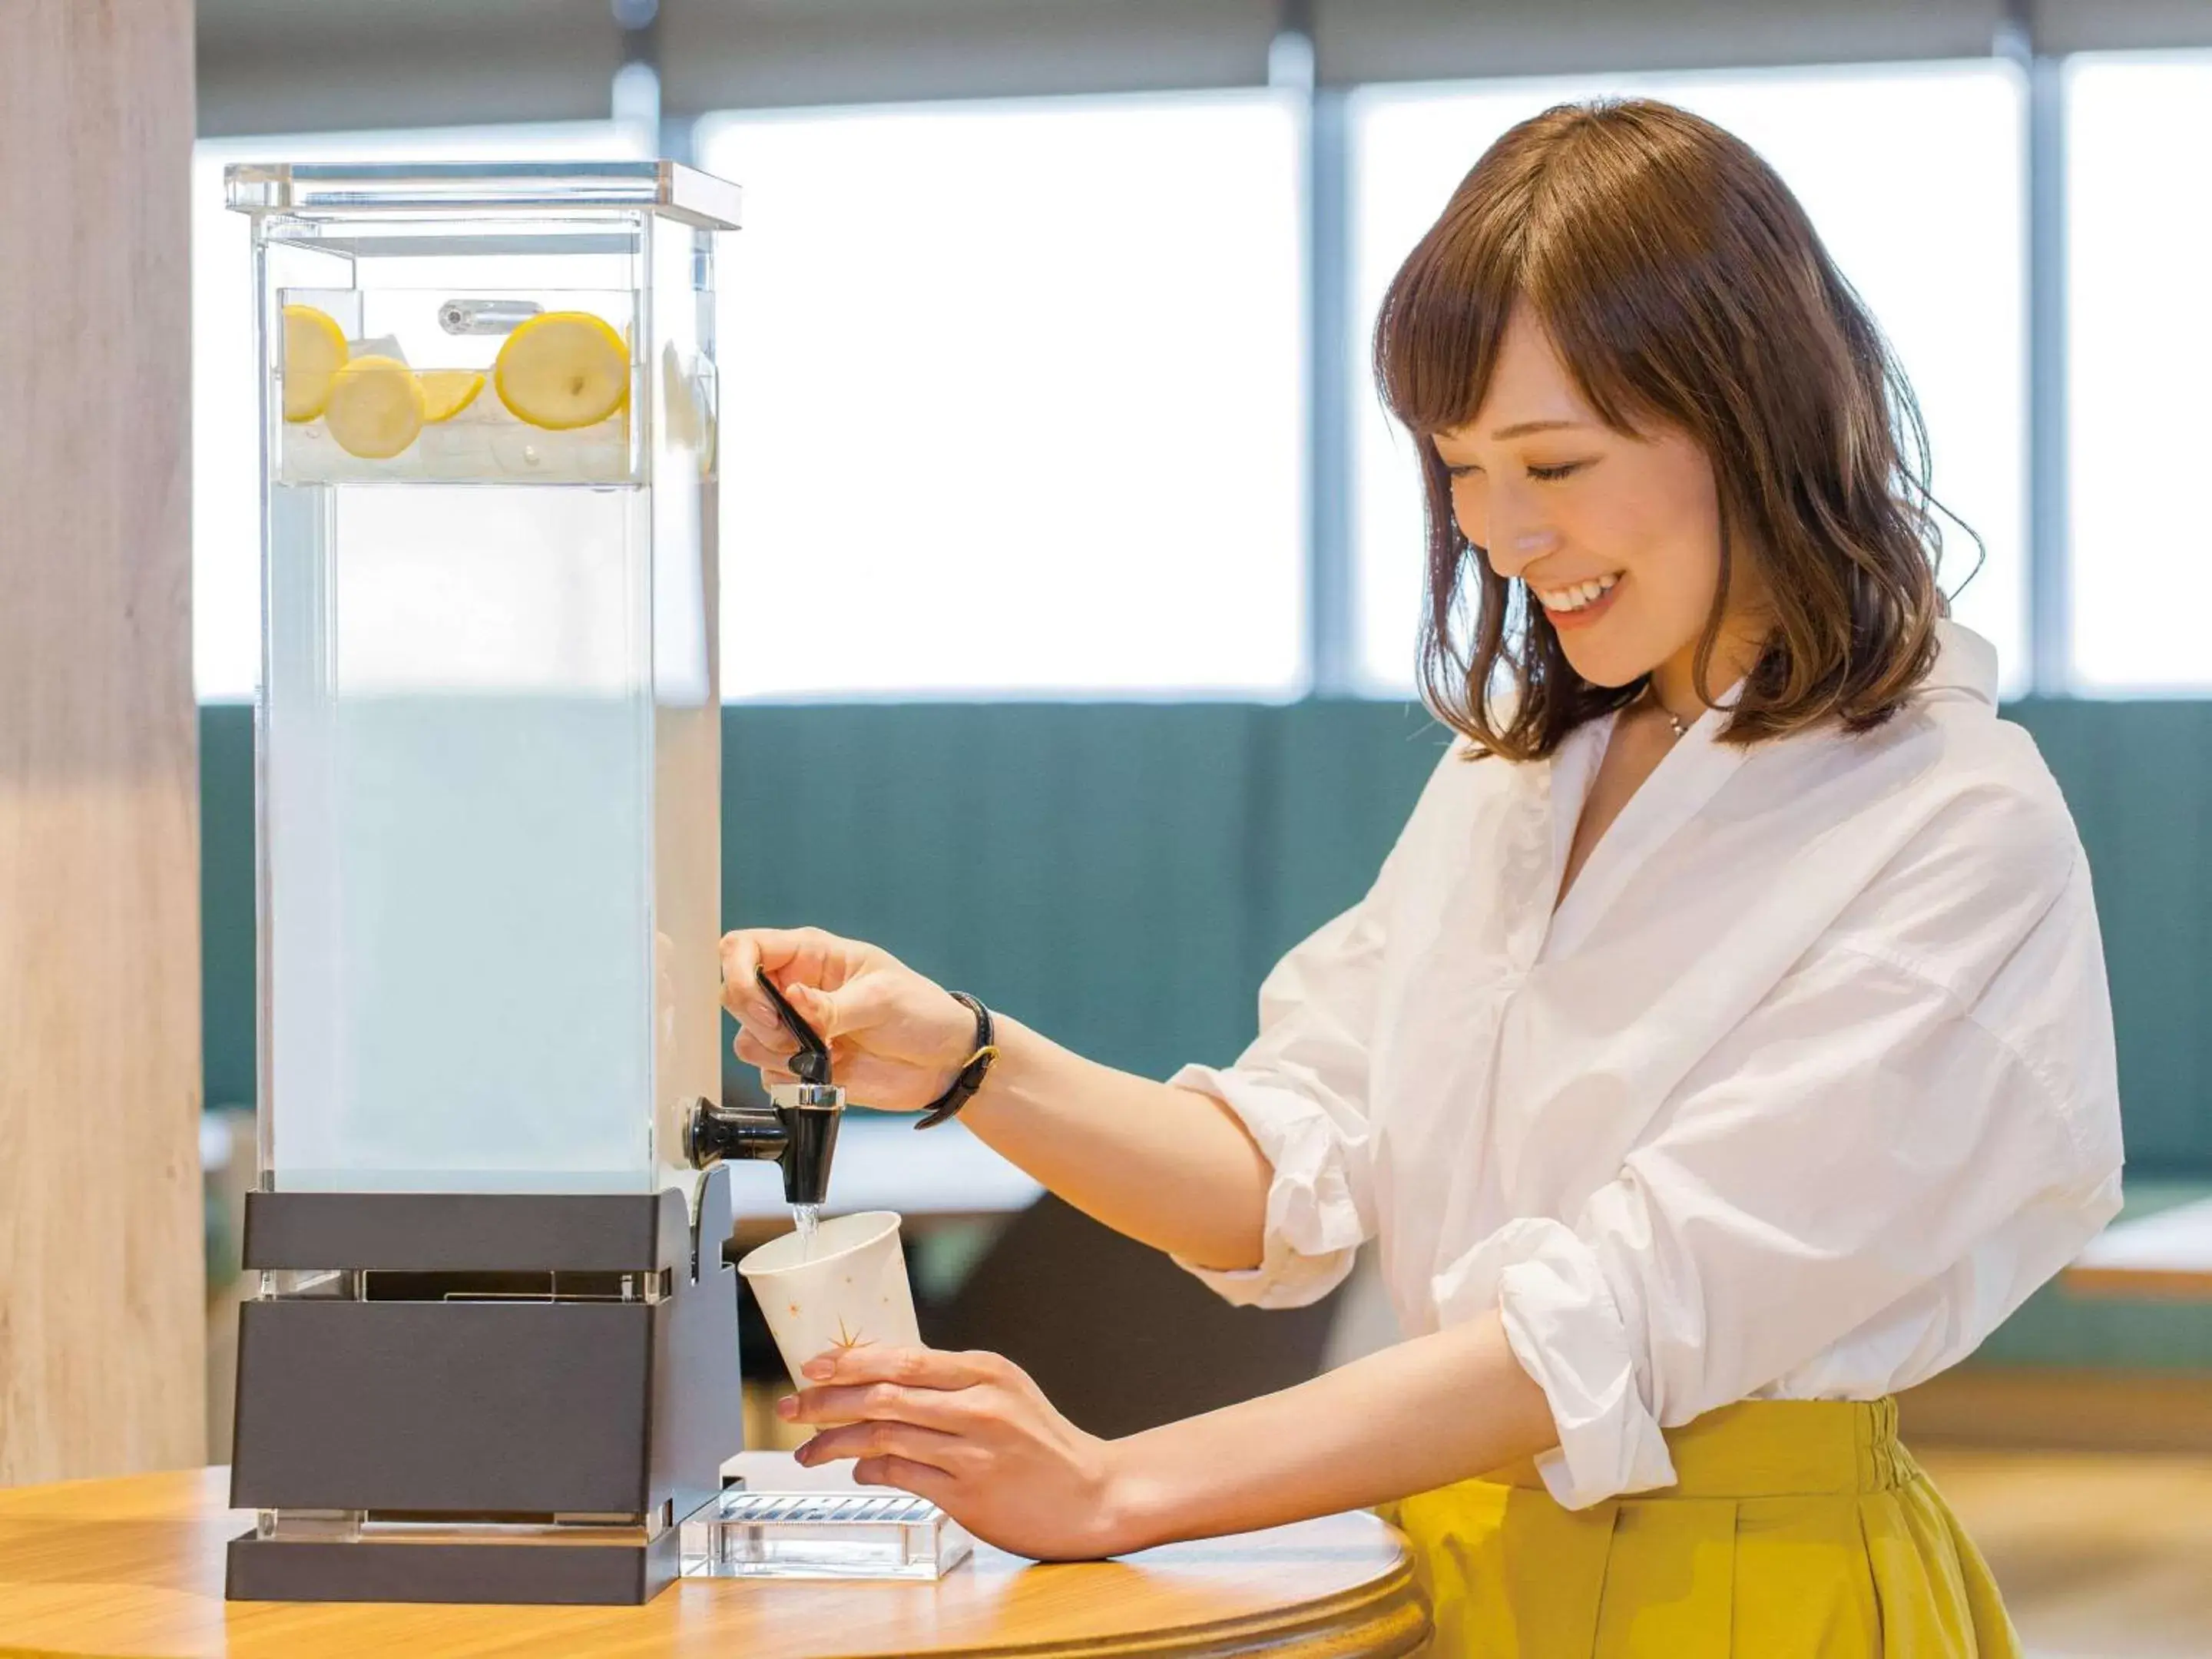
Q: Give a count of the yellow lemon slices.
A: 4